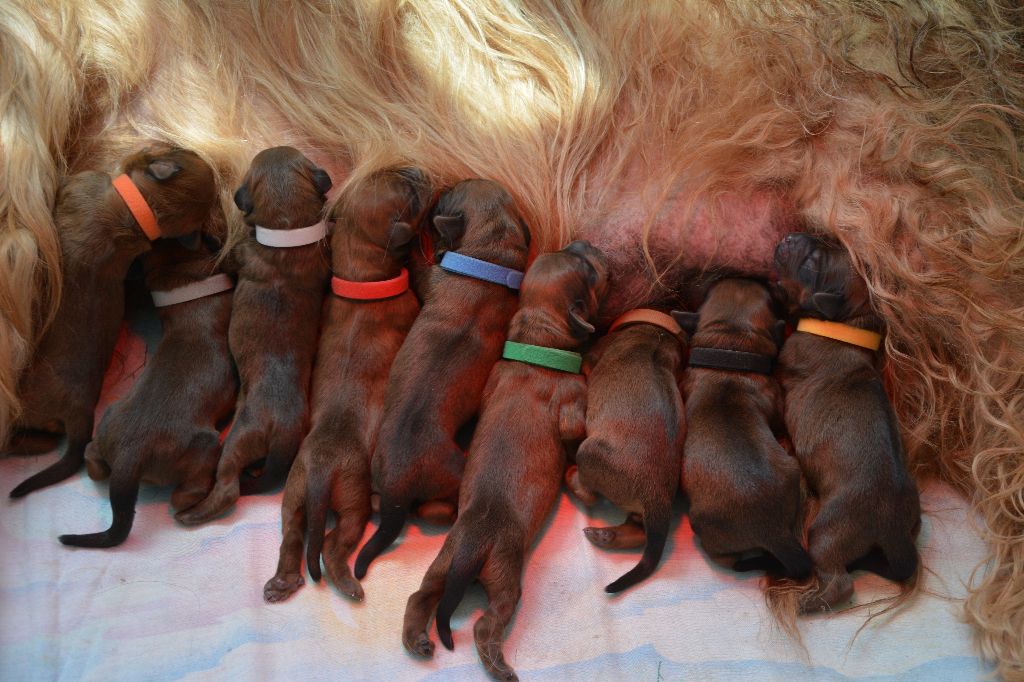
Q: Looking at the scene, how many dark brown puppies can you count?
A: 9